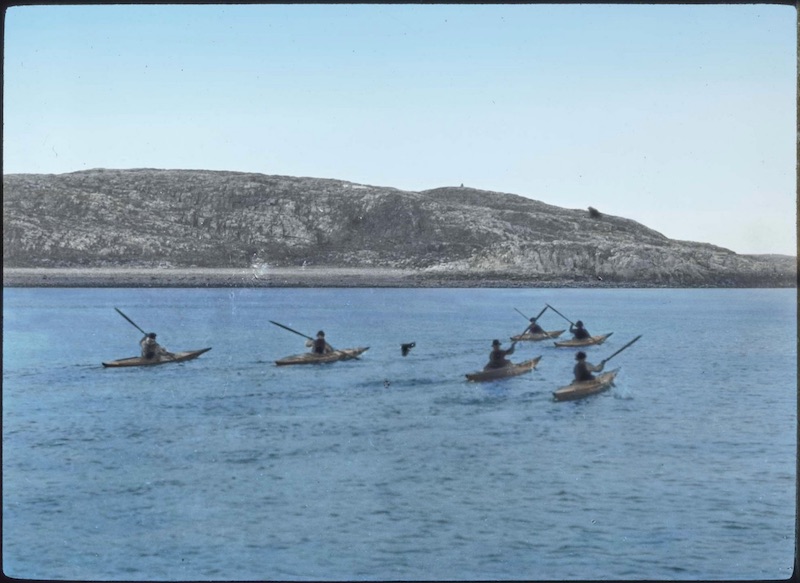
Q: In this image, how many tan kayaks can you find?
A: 6